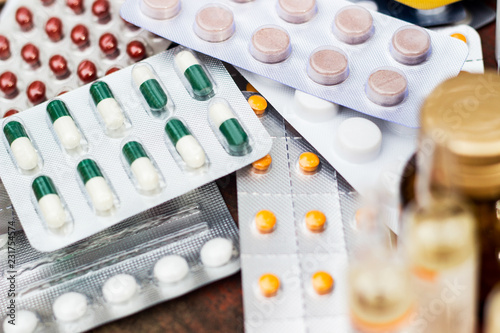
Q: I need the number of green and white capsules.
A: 10